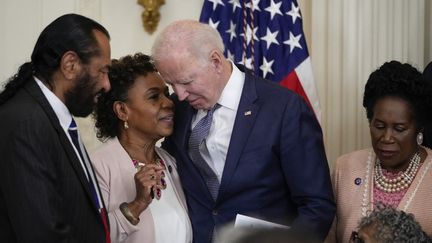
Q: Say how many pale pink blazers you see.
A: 2